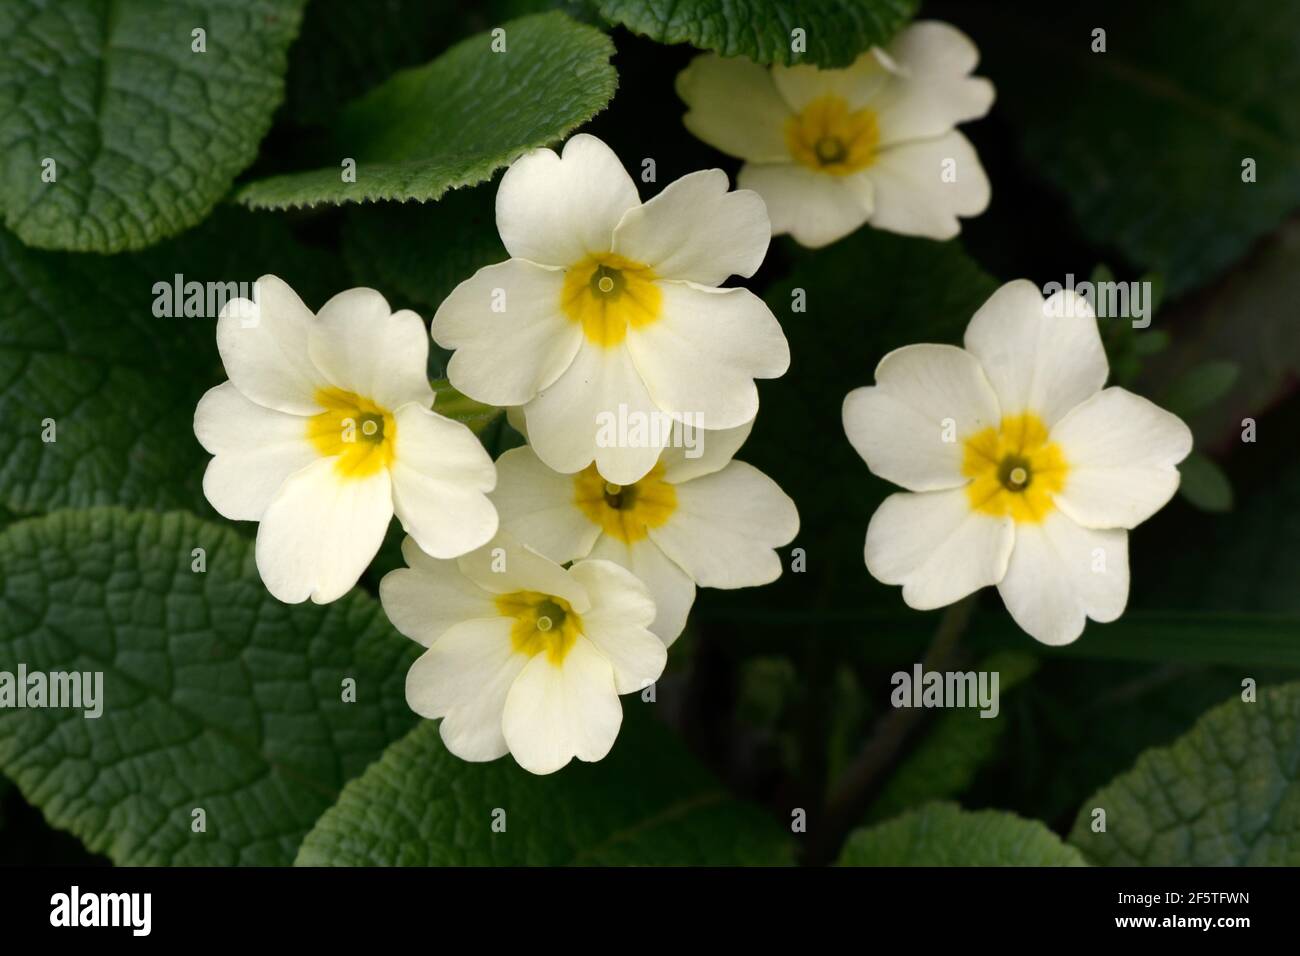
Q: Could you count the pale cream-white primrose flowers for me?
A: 6